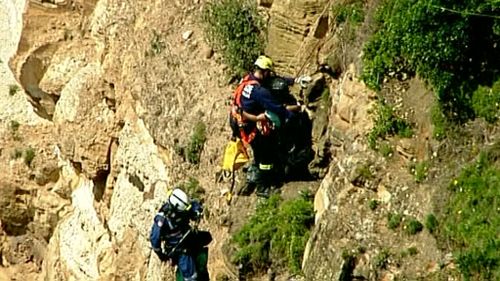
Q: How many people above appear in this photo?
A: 2